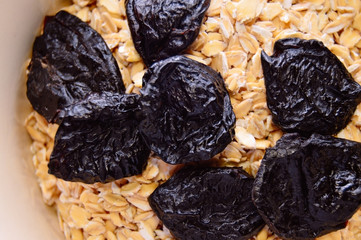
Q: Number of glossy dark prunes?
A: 7